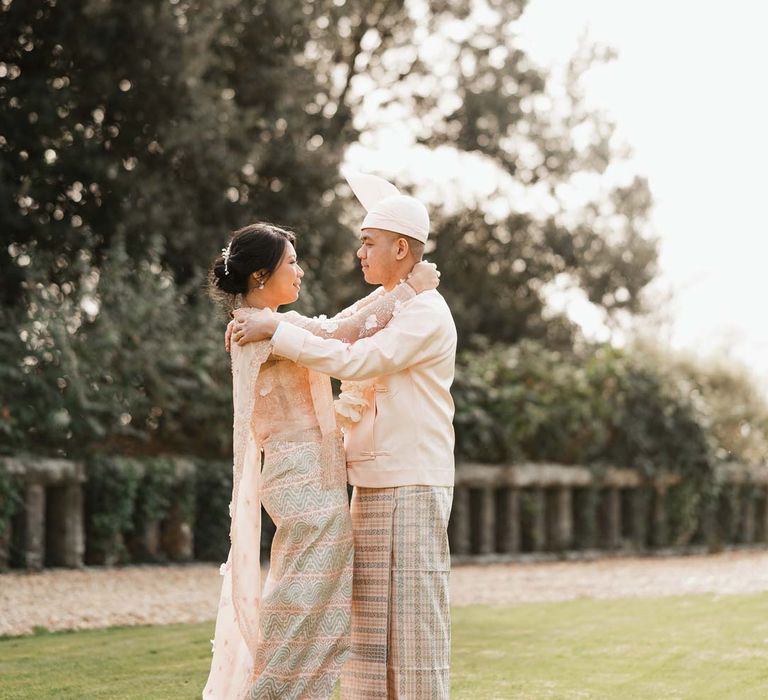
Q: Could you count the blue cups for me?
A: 0